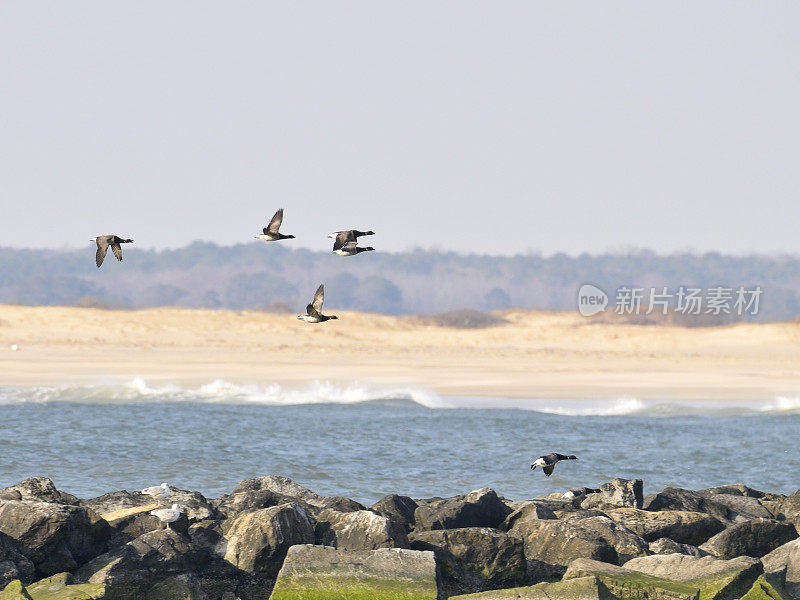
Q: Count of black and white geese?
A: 7